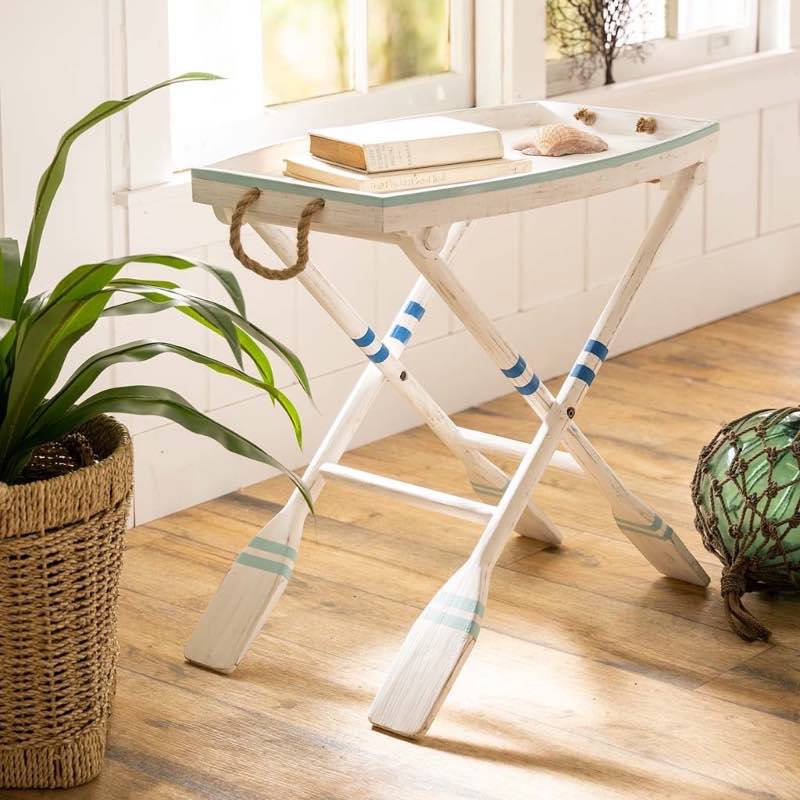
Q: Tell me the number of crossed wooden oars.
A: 4